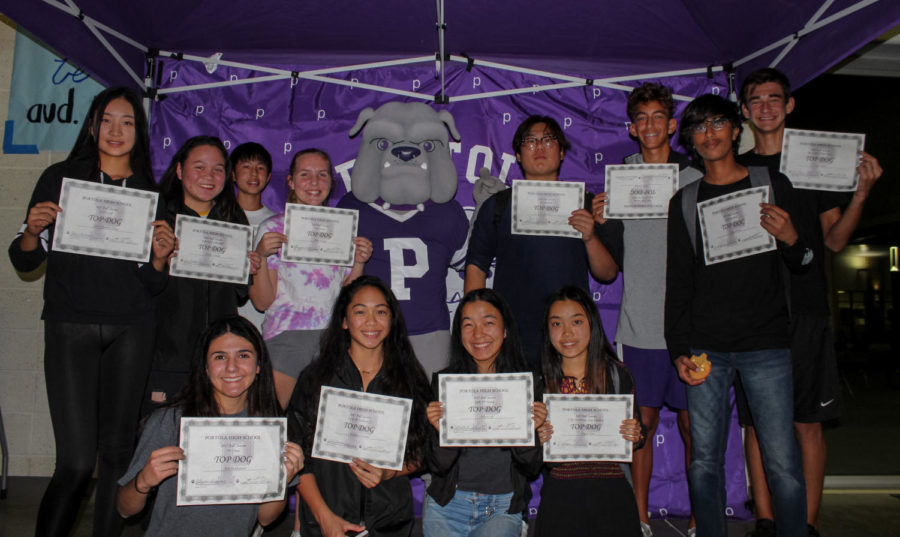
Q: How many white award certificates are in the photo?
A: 11